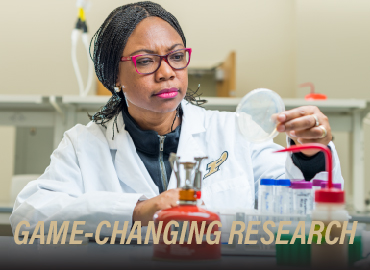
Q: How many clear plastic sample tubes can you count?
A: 5